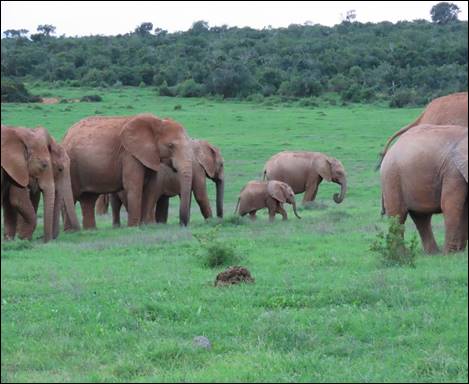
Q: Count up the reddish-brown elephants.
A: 8